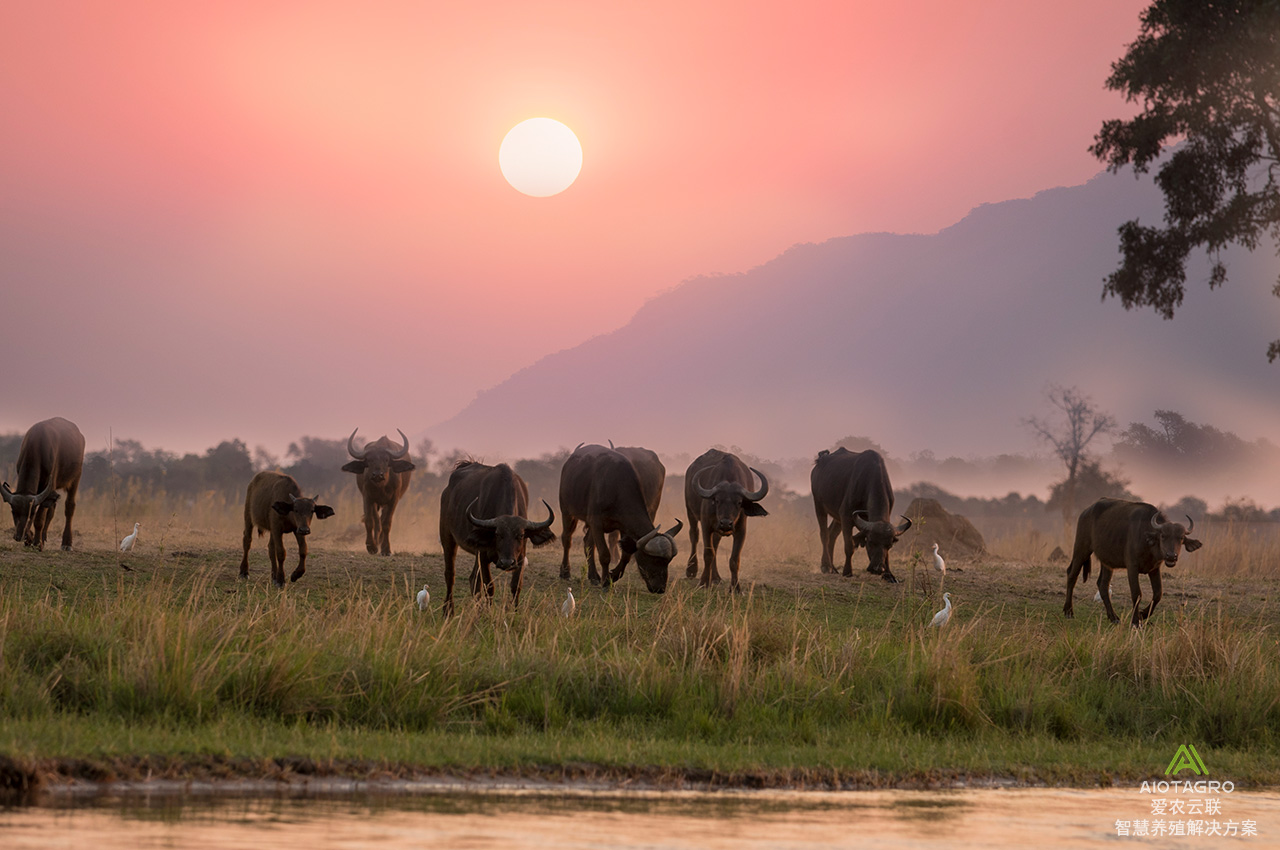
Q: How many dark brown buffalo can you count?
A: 9